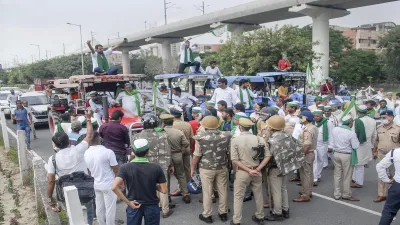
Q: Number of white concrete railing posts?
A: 4